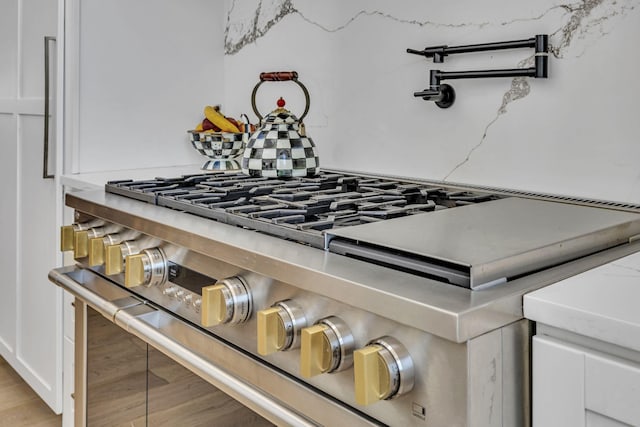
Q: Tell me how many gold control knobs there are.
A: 9